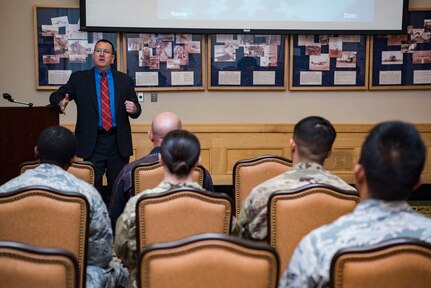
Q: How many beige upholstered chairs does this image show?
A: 9